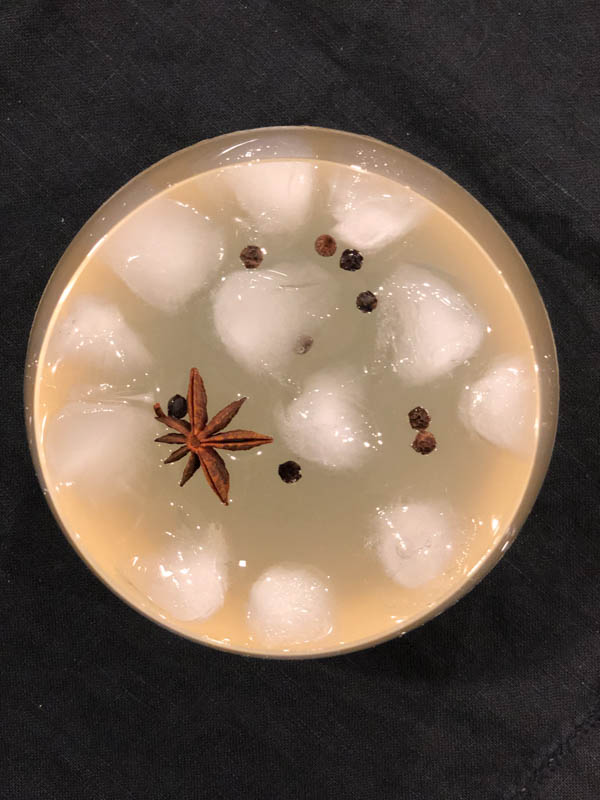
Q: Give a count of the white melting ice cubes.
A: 12